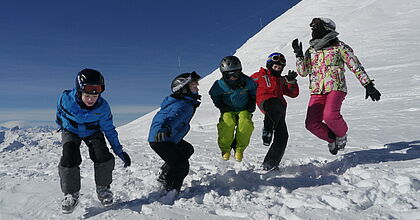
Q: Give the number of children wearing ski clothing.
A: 5